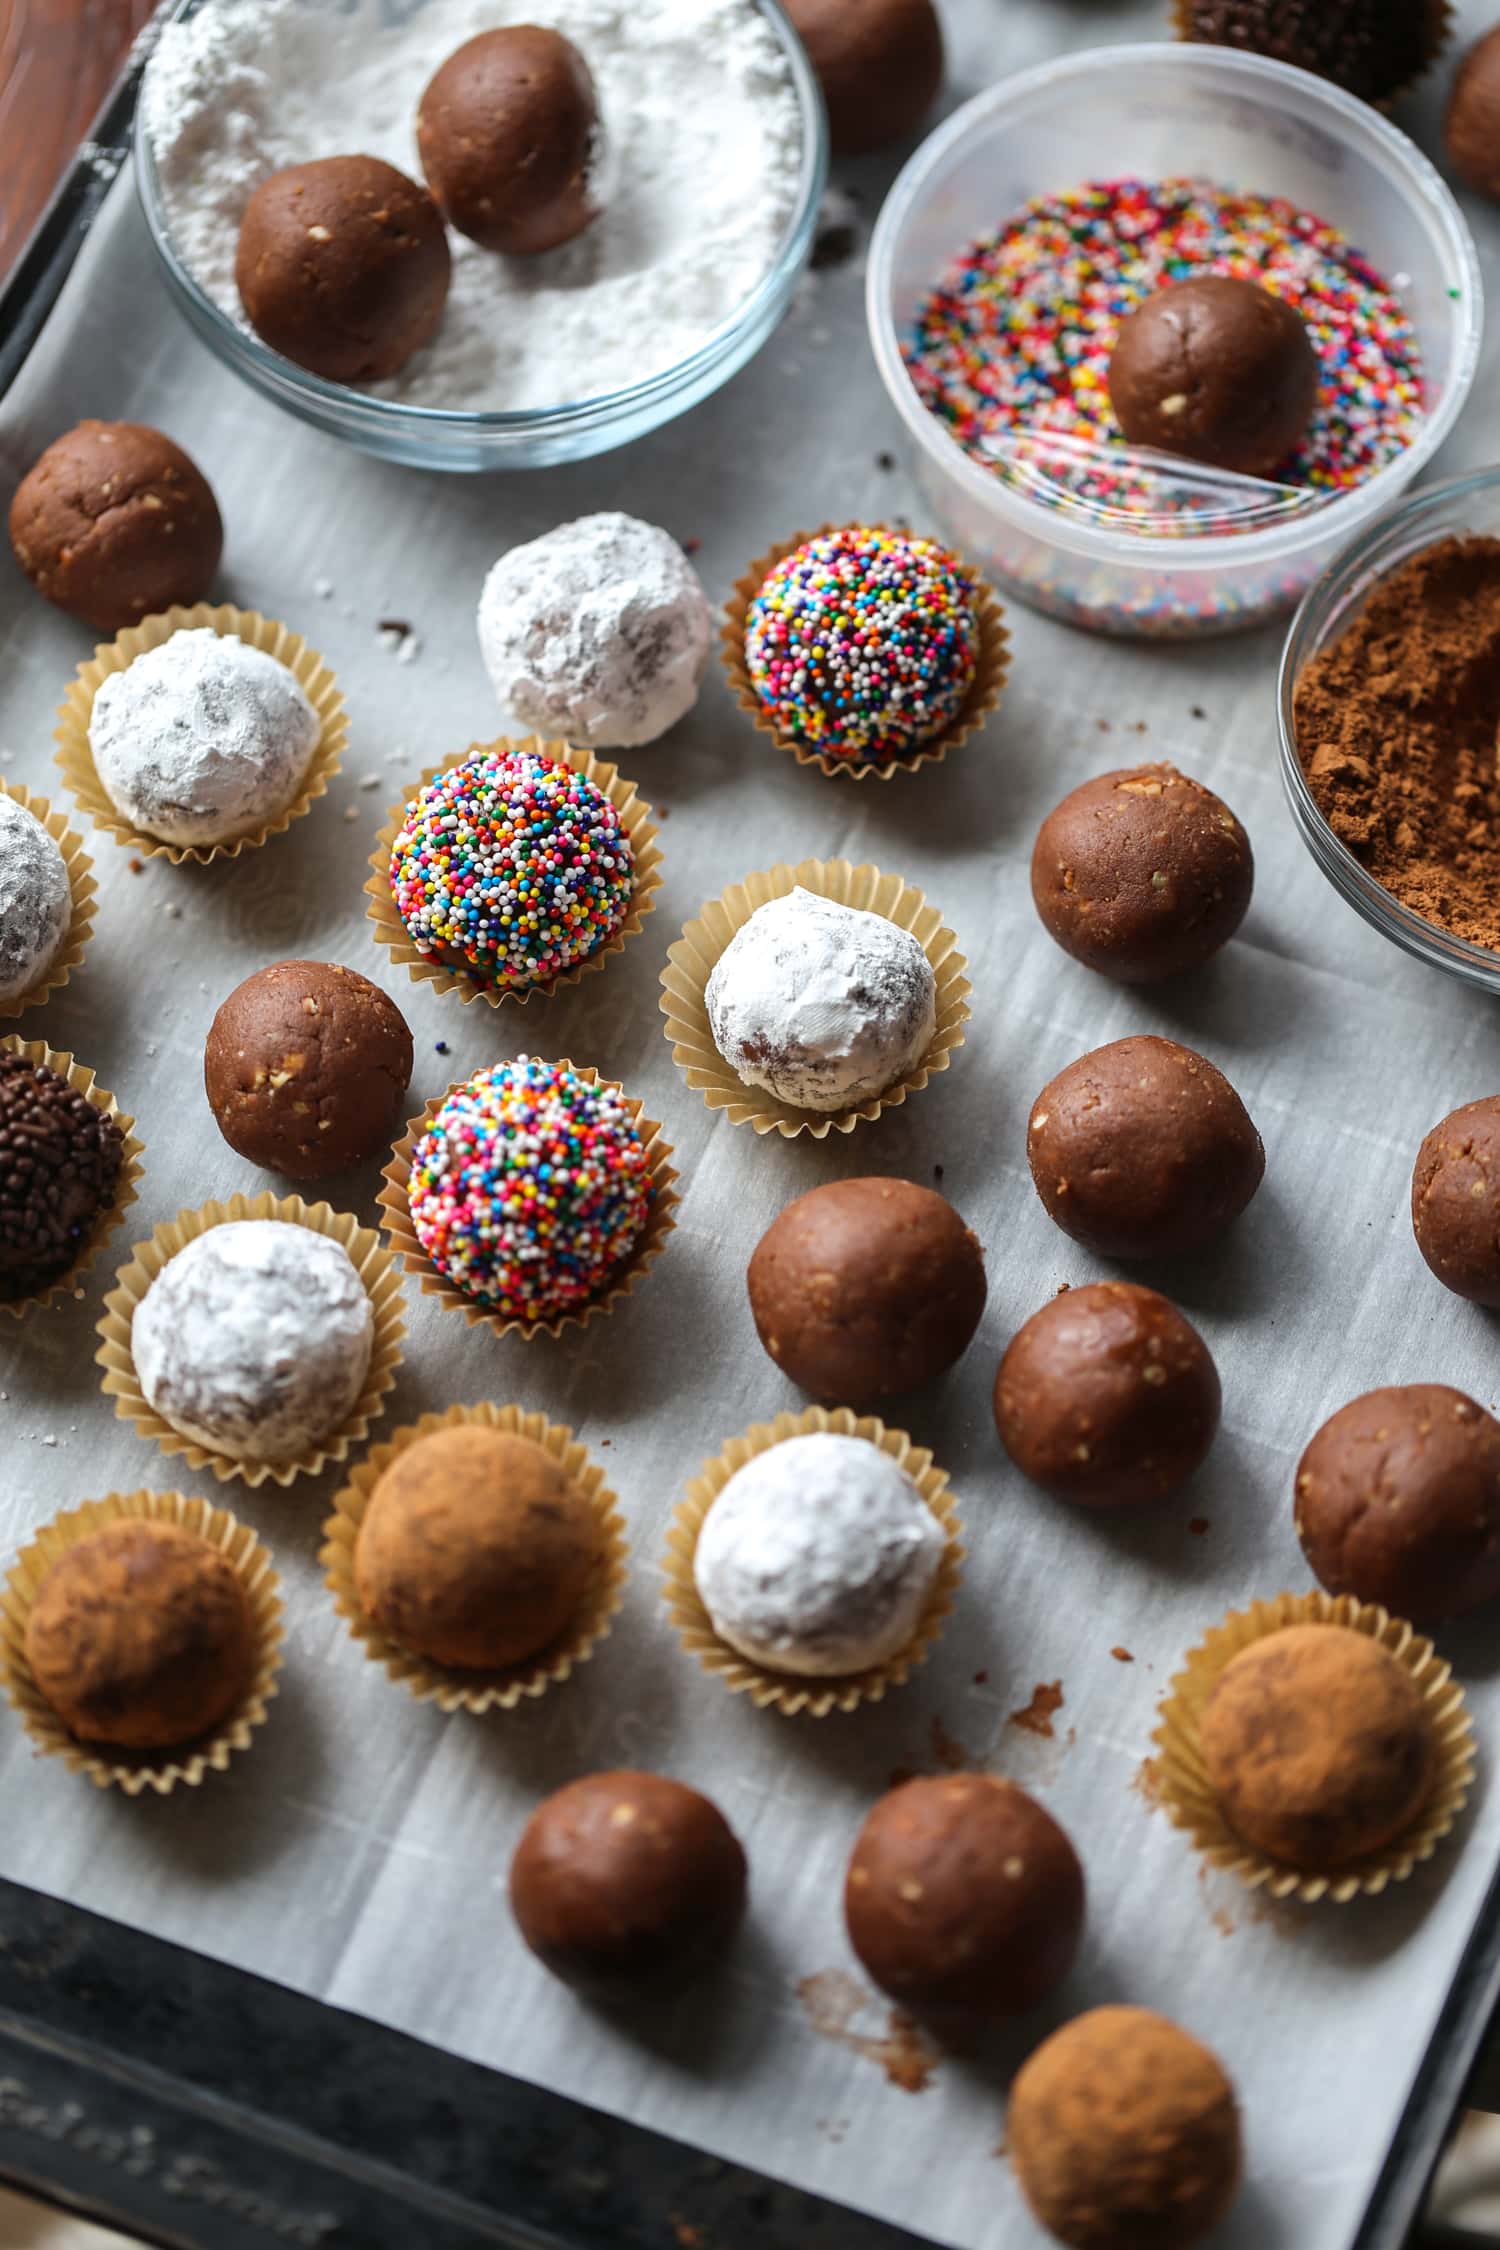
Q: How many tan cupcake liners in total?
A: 13